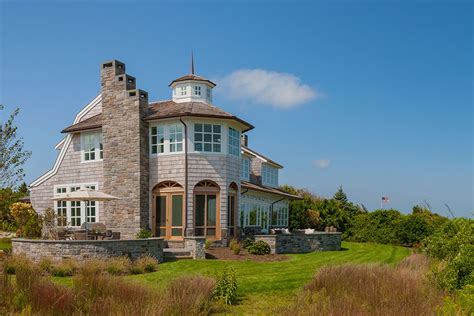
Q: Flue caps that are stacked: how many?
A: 3